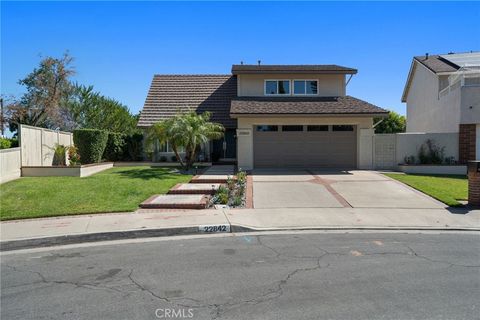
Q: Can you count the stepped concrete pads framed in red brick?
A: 3